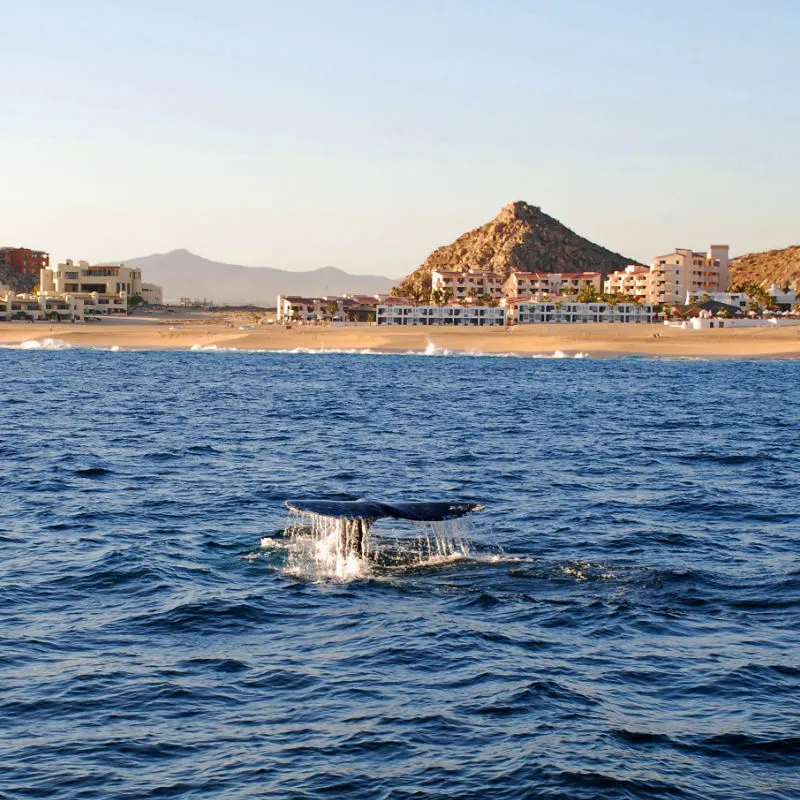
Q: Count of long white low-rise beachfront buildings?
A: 2